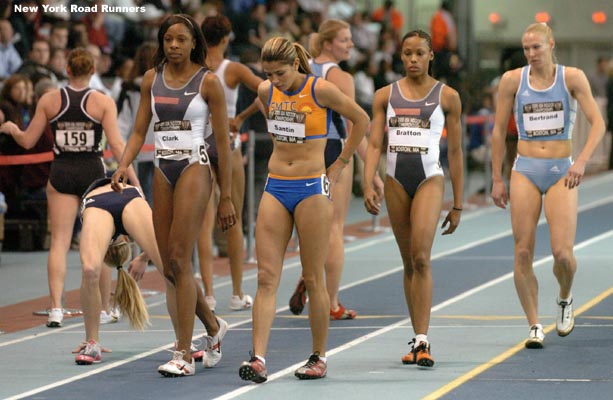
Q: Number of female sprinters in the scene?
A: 8